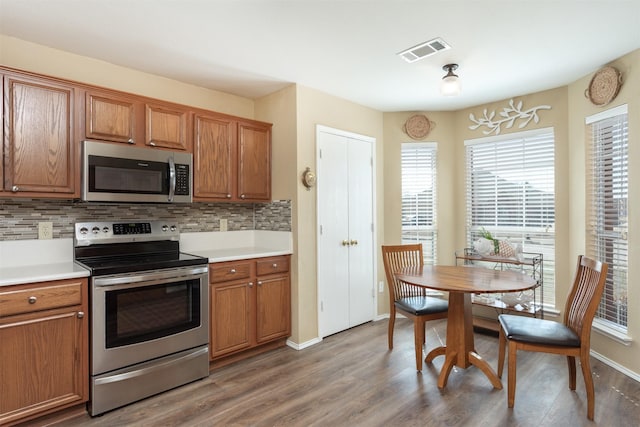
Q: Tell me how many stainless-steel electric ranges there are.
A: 1